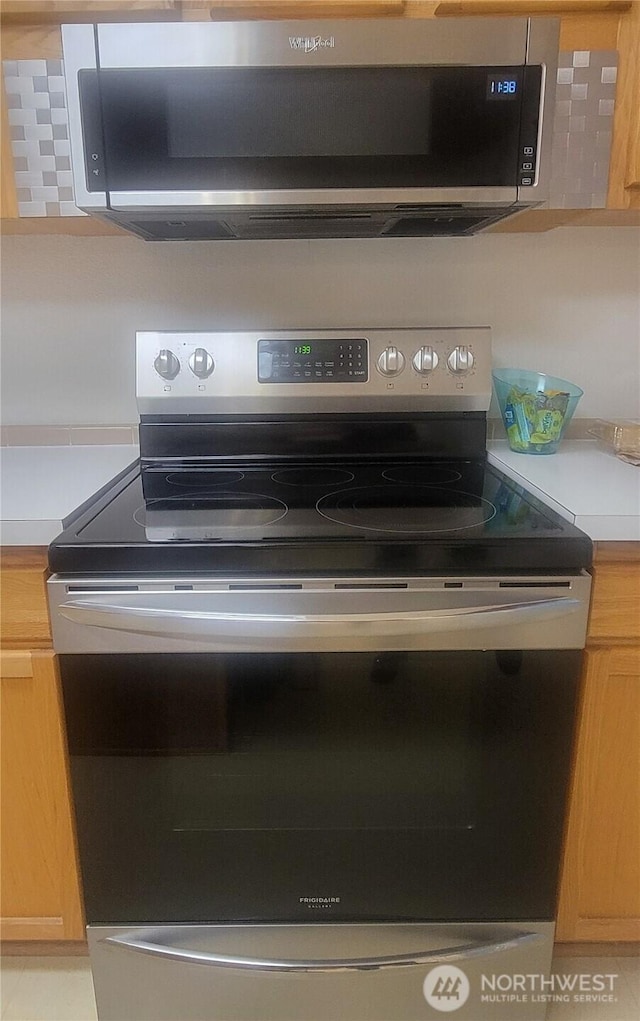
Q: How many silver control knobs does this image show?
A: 5